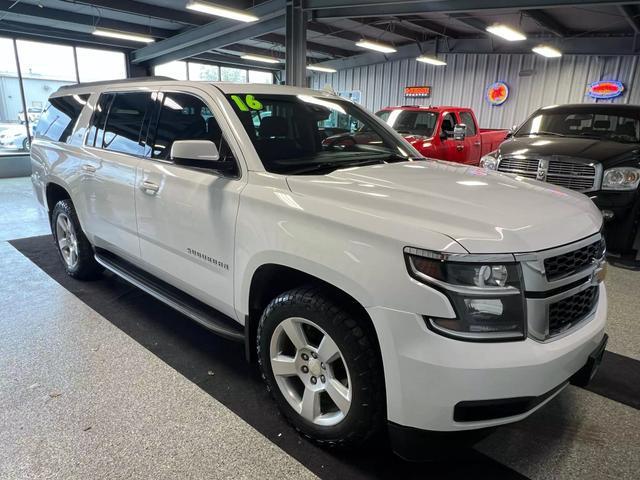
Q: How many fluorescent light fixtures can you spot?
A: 8